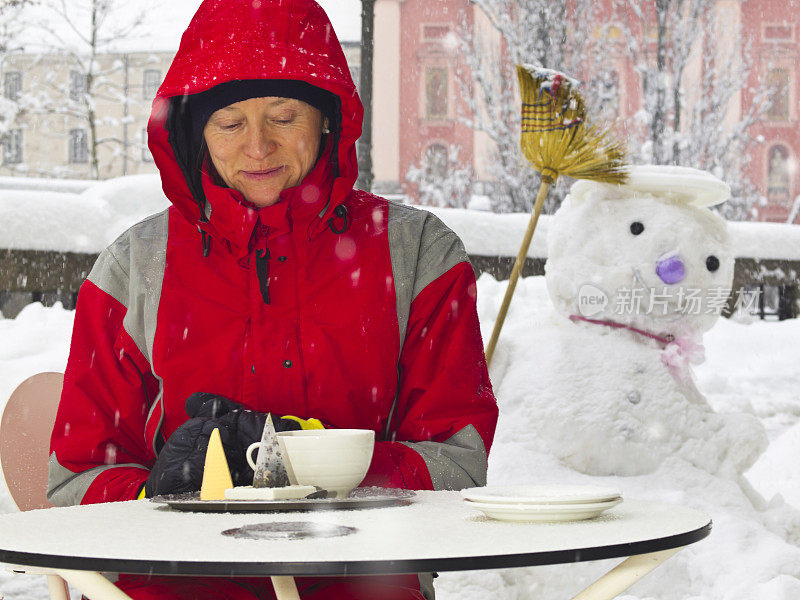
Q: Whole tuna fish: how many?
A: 0